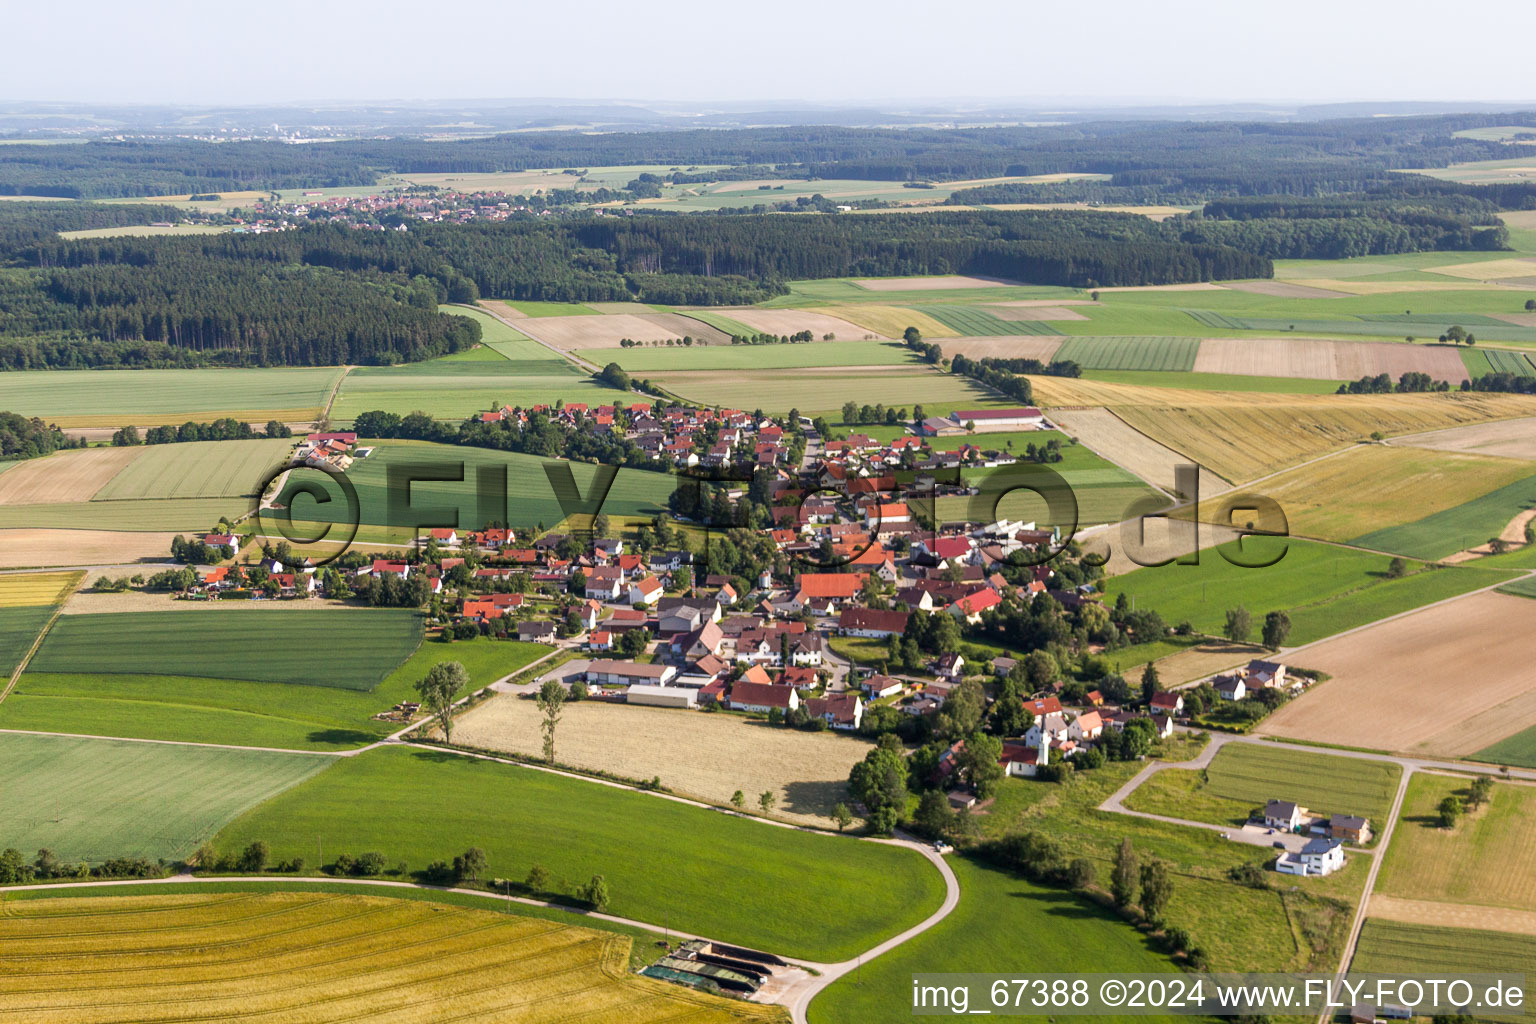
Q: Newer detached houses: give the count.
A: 3